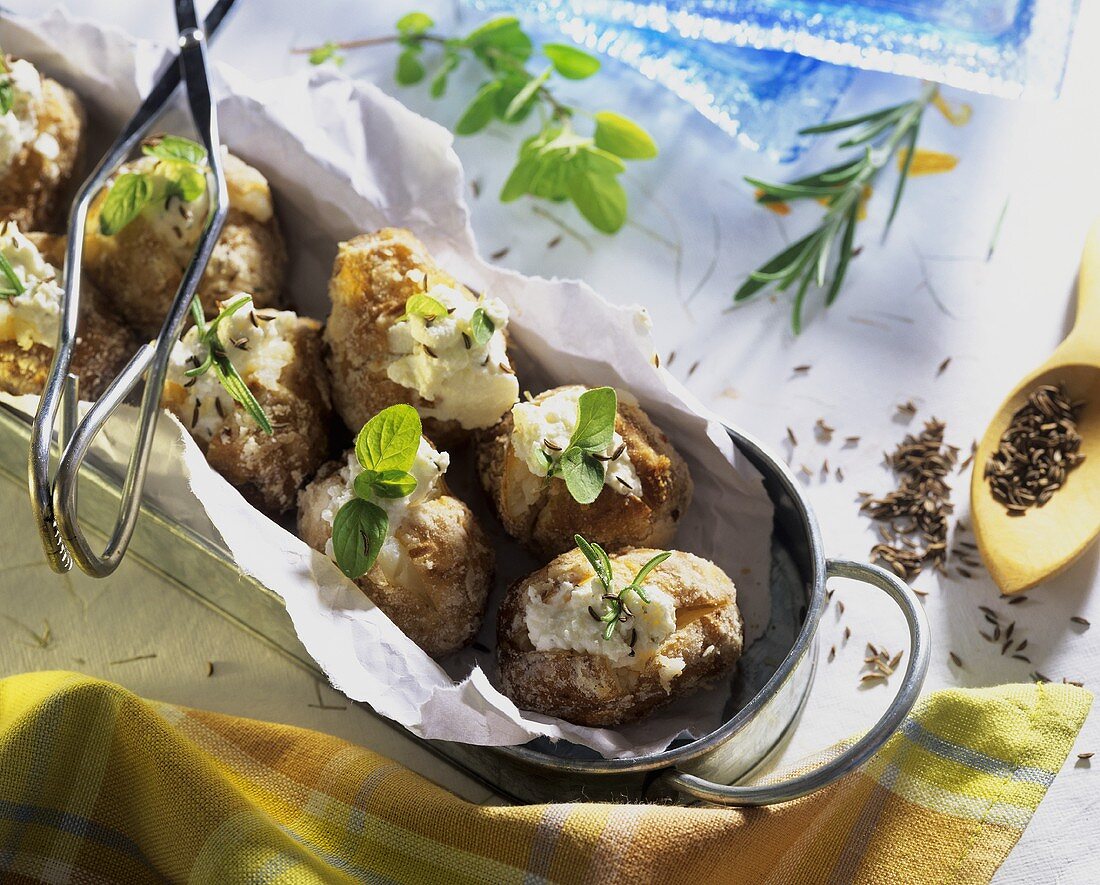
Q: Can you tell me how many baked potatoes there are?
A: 8